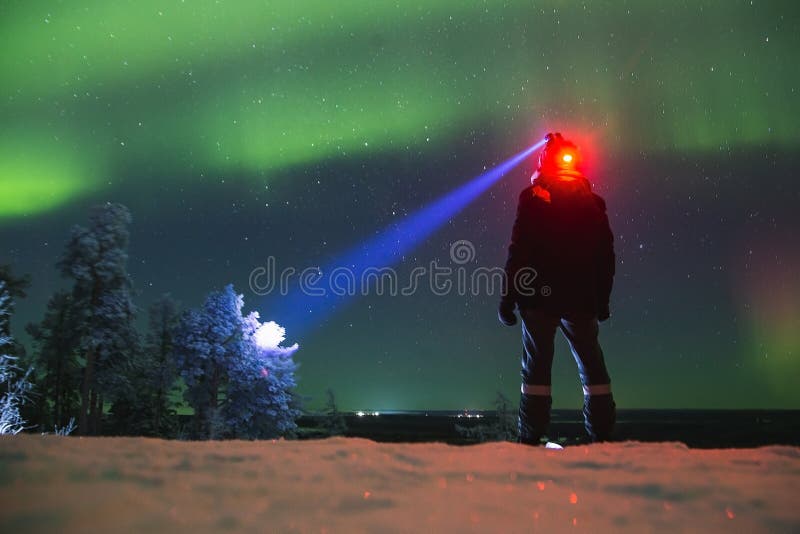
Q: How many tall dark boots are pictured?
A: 2